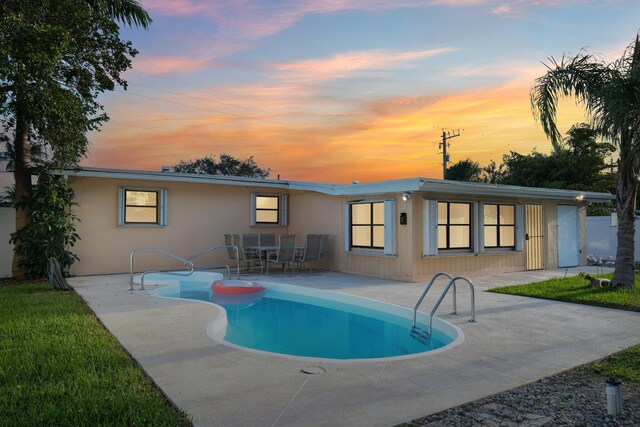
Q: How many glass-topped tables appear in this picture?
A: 1